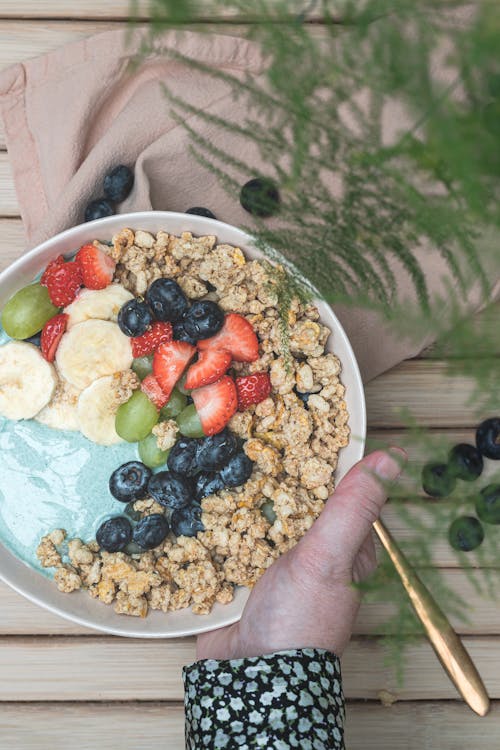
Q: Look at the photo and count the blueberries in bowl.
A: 13